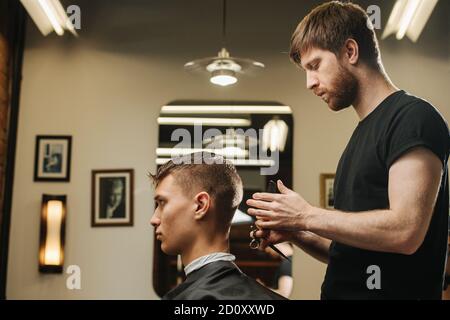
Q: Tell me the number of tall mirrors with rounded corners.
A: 1